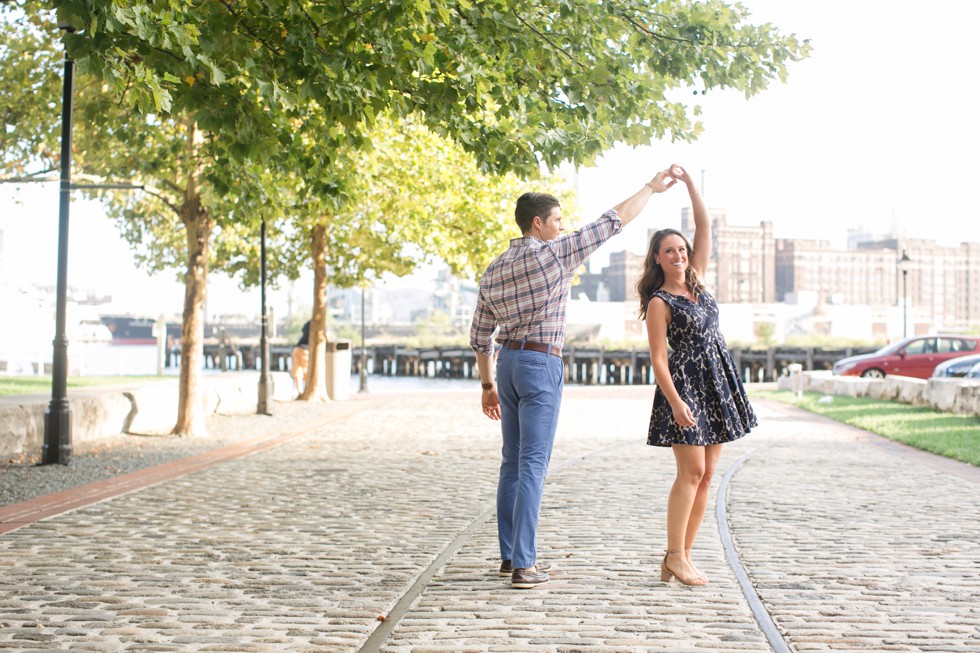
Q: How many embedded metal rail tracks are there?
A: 2